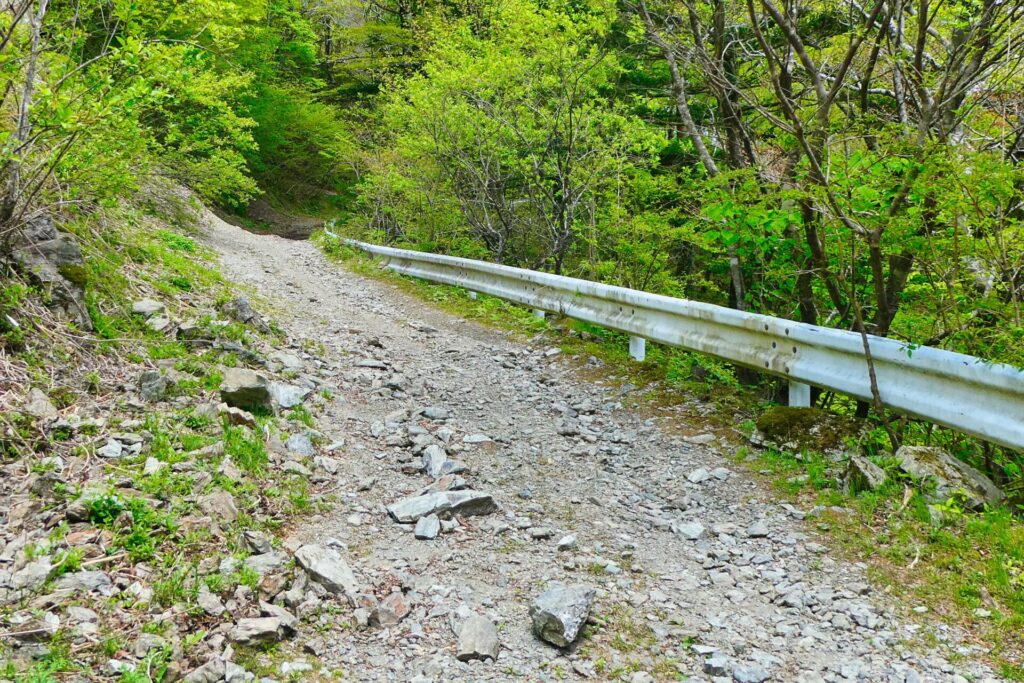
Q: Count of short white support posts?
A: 4